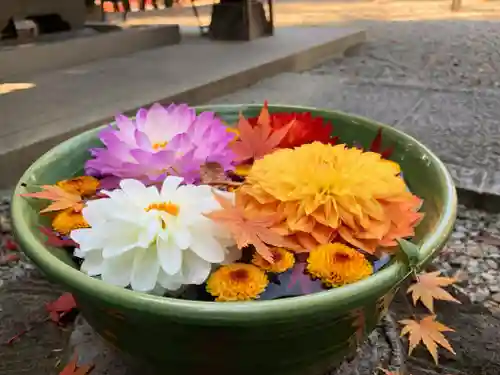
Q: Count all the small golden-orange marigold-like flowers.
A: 5